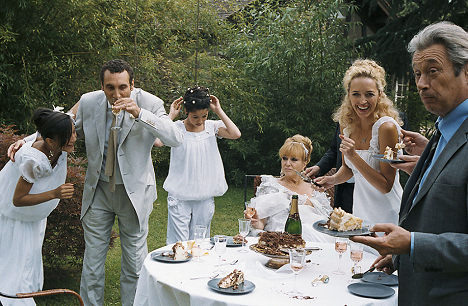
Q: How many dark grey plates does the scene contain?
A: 7